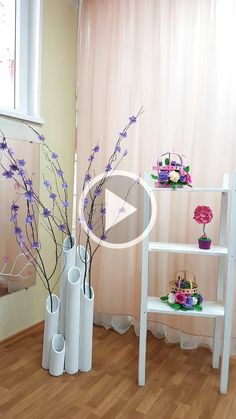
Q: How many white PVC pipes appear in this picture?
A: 6